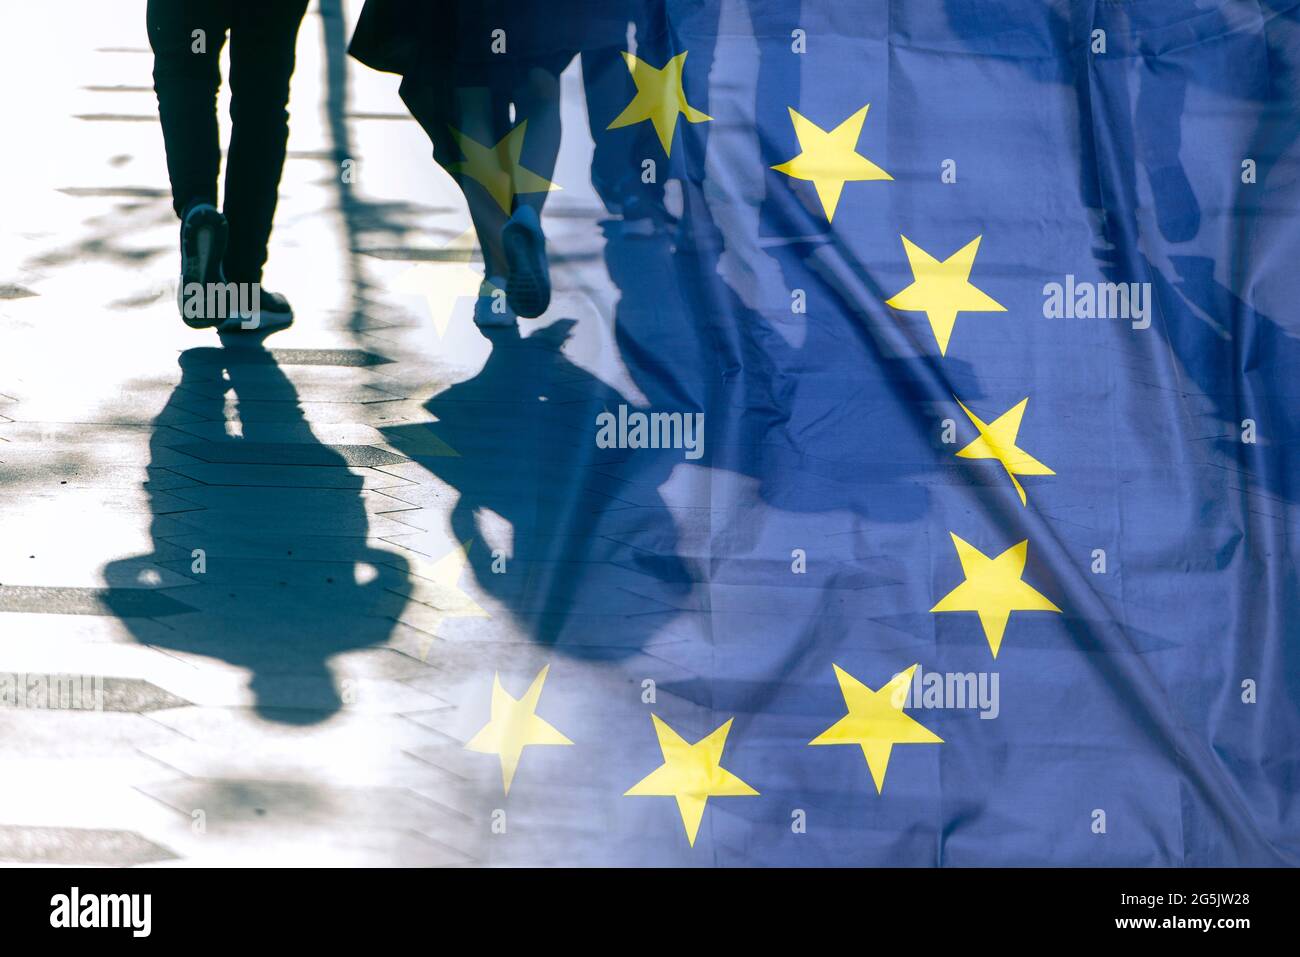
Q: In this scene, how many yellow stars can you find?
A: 12